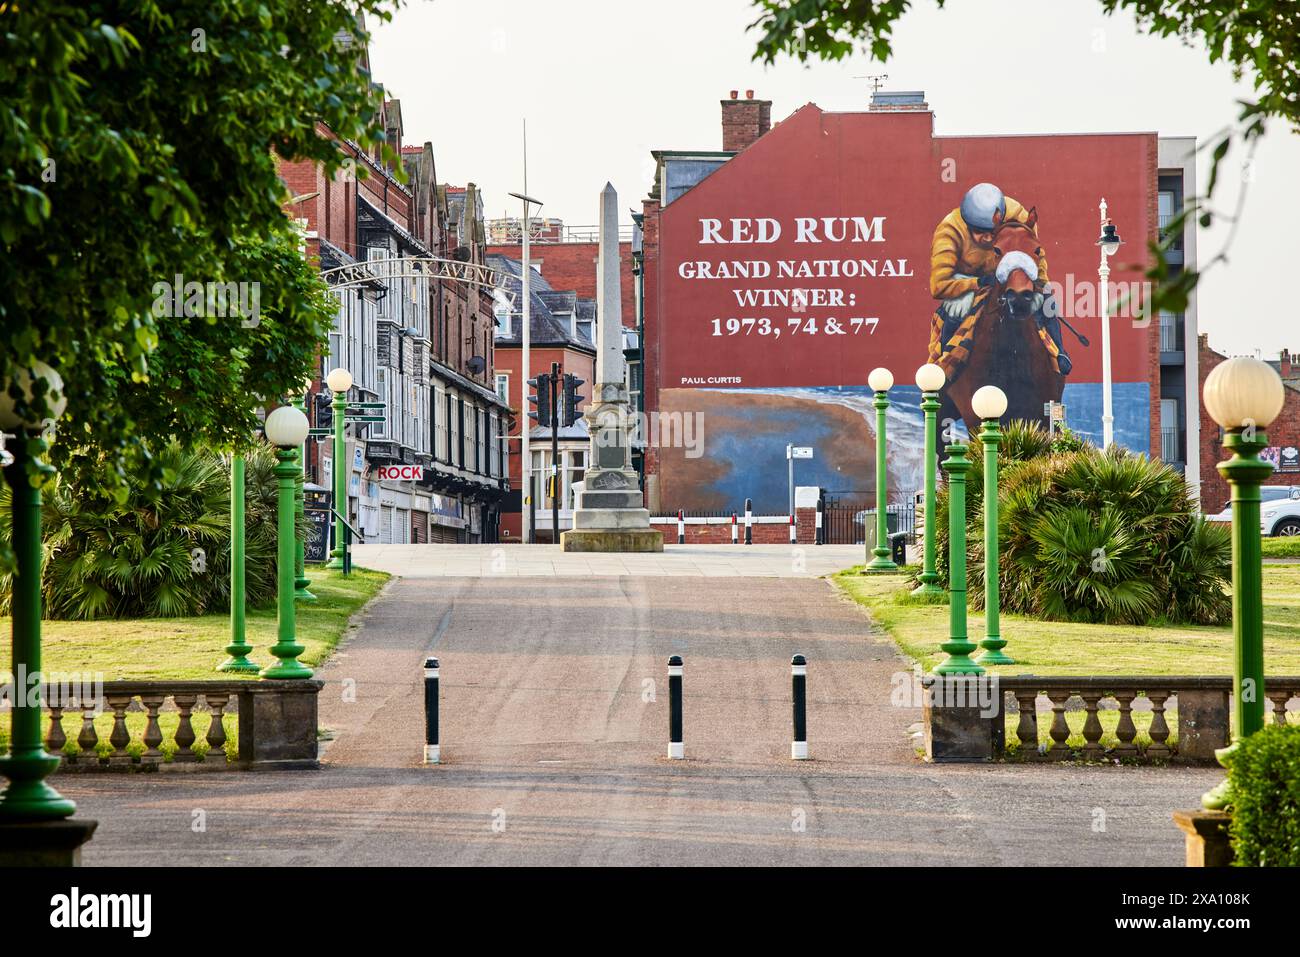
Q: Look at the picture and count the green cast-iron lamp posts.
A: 10